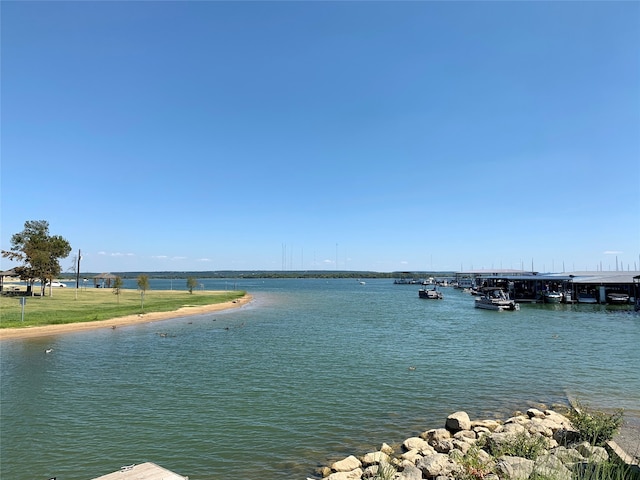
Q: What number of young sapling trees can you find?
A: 3